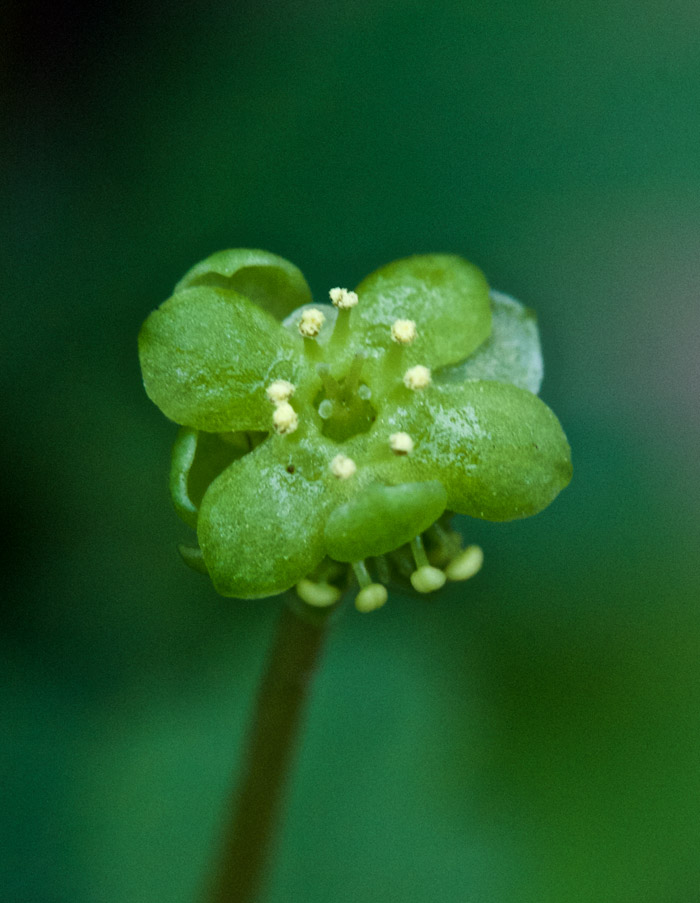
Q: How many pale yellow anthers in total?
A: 12